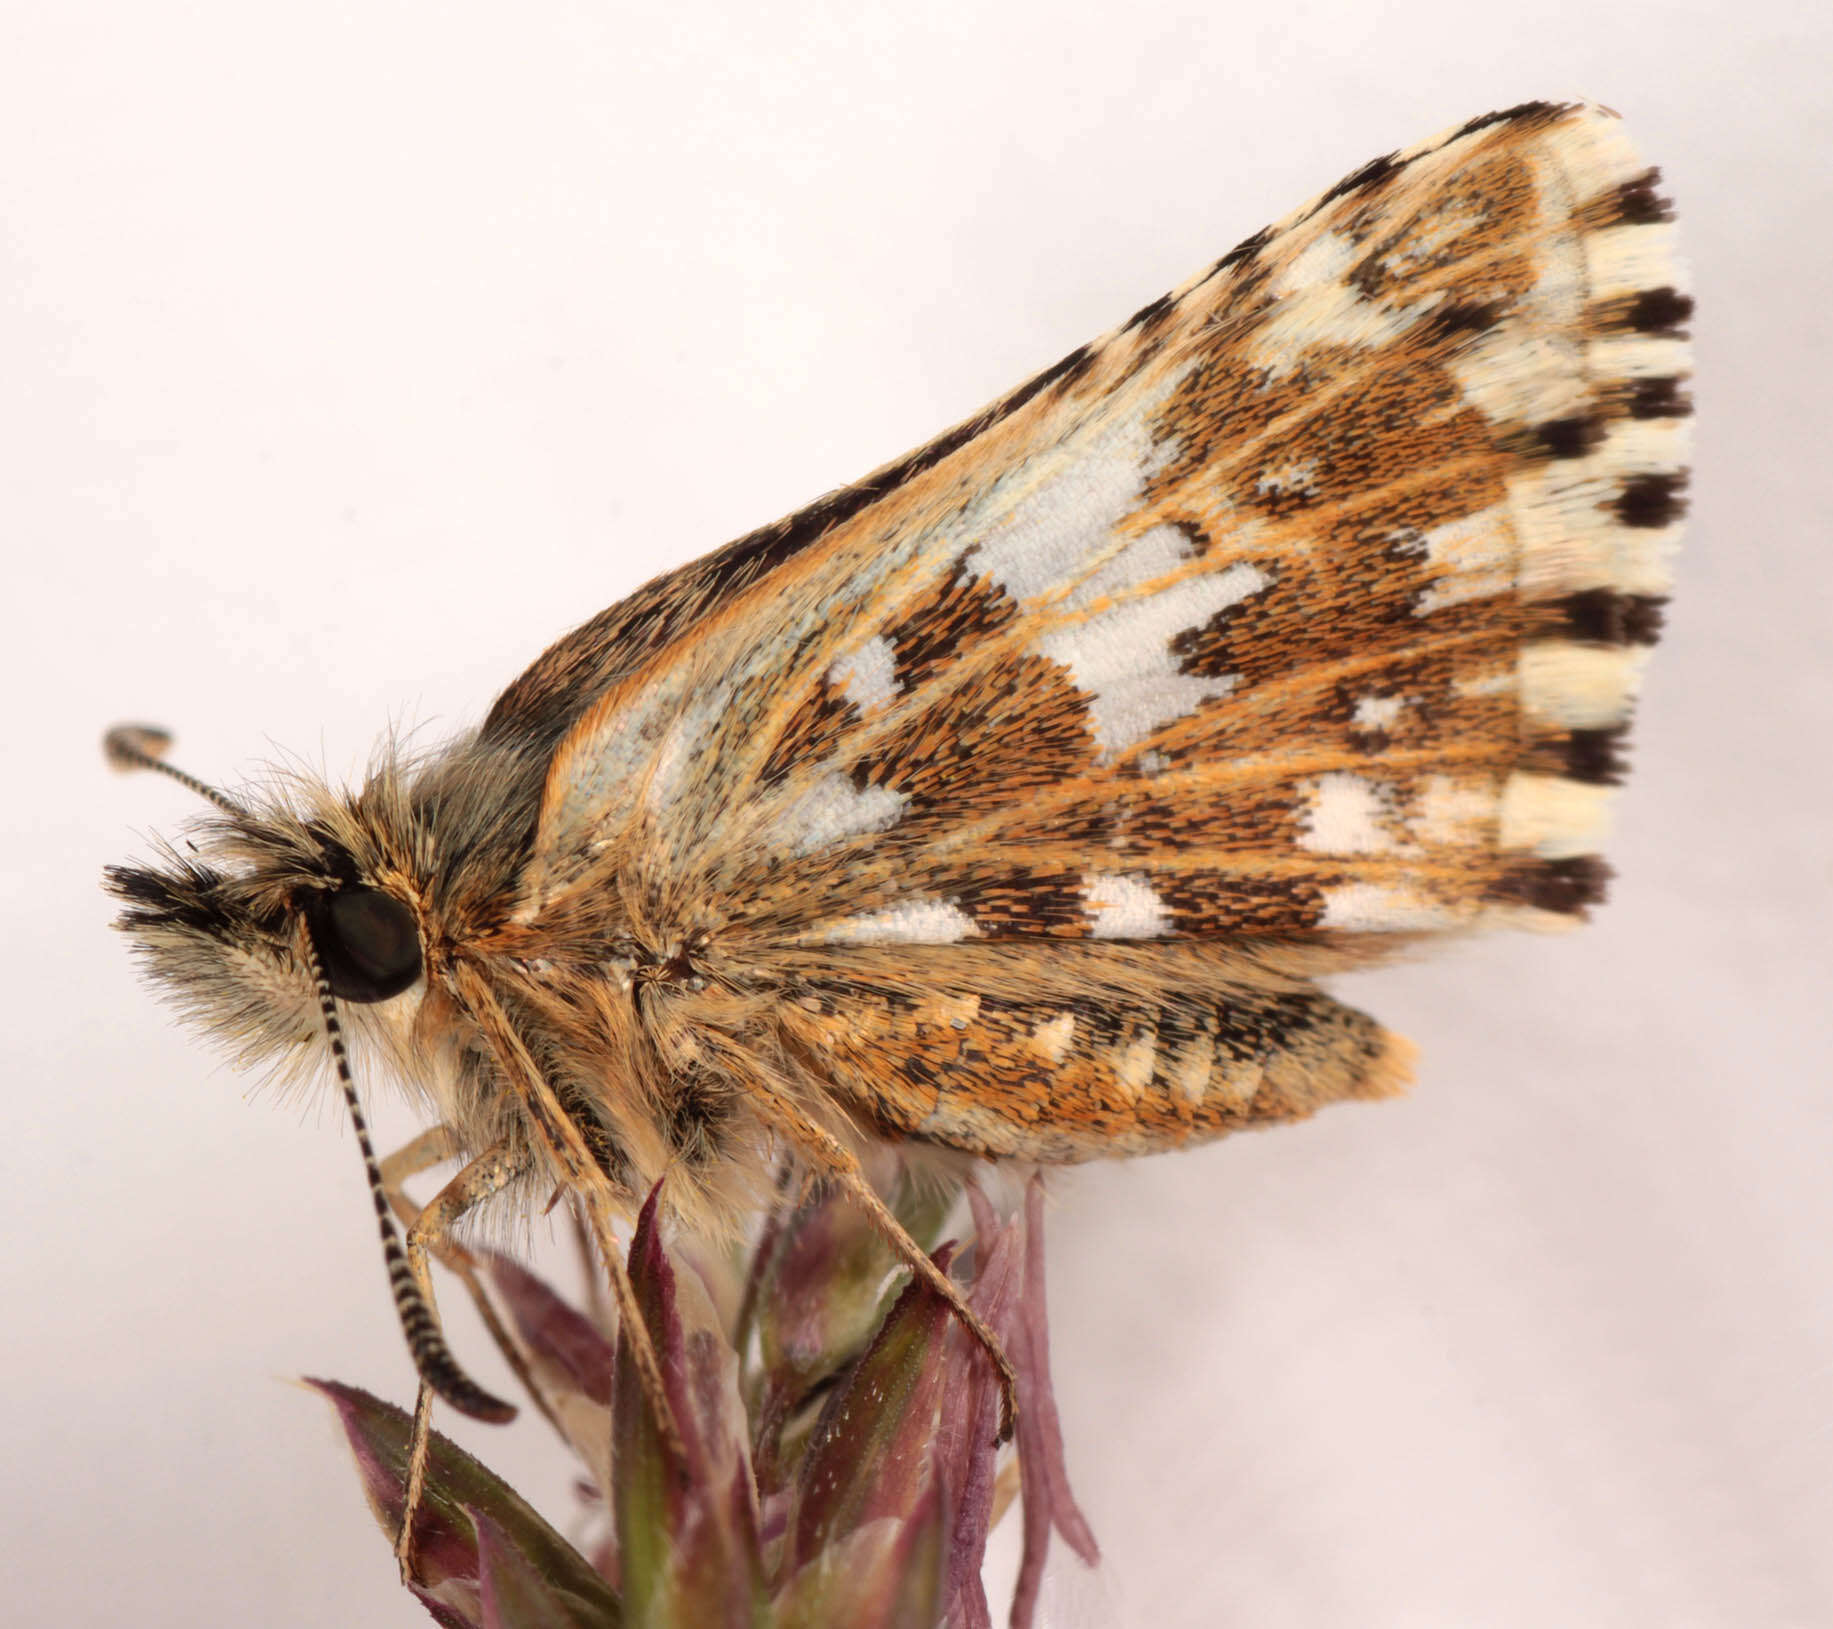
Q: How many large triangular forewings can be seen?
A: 1